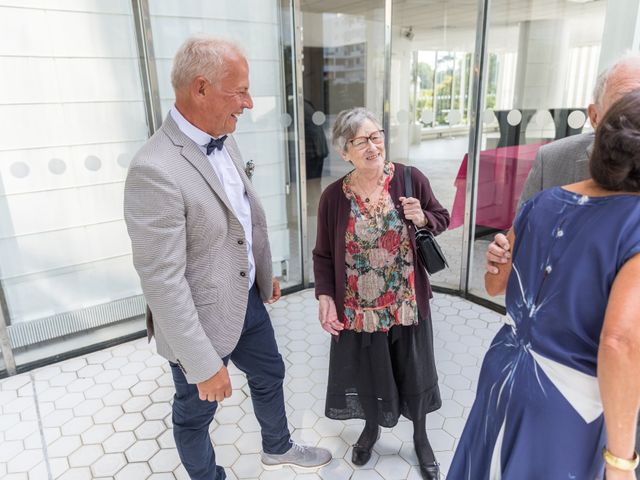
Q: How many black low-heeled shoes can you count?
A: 2